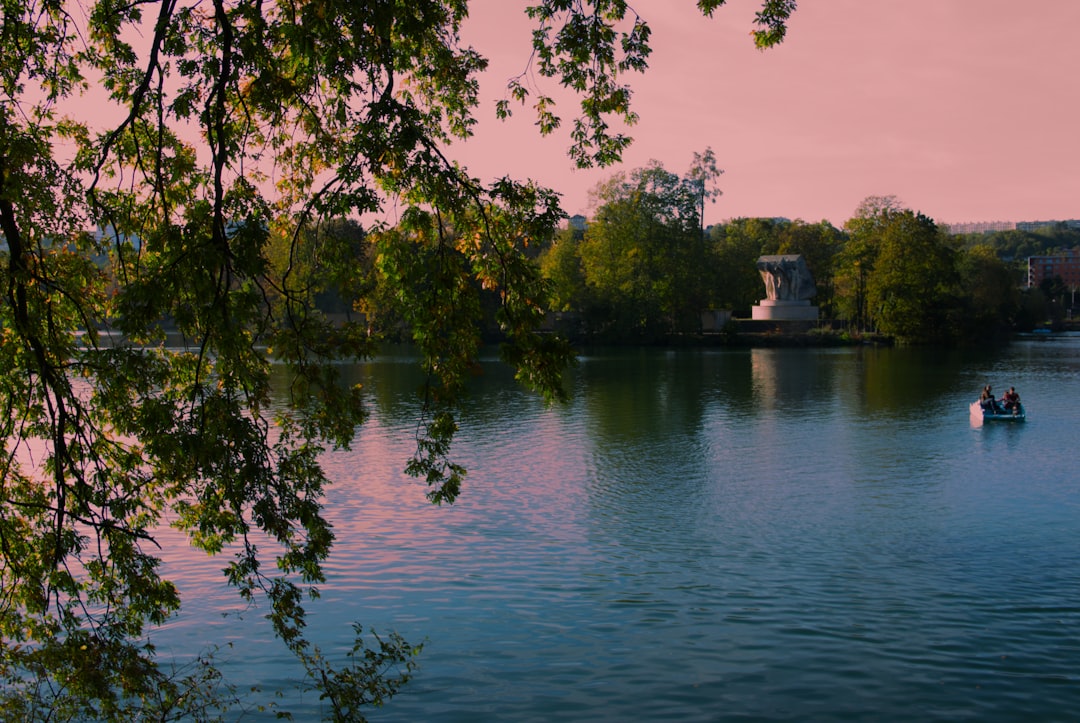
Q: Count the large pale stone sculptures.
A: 1